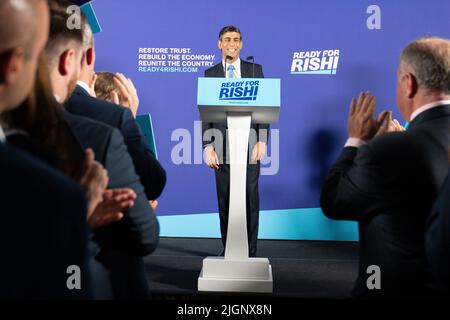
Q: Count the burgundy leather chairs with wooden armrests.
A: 0